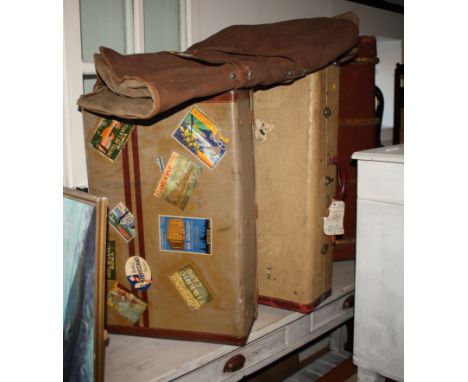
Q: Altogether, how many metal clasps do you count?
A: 3